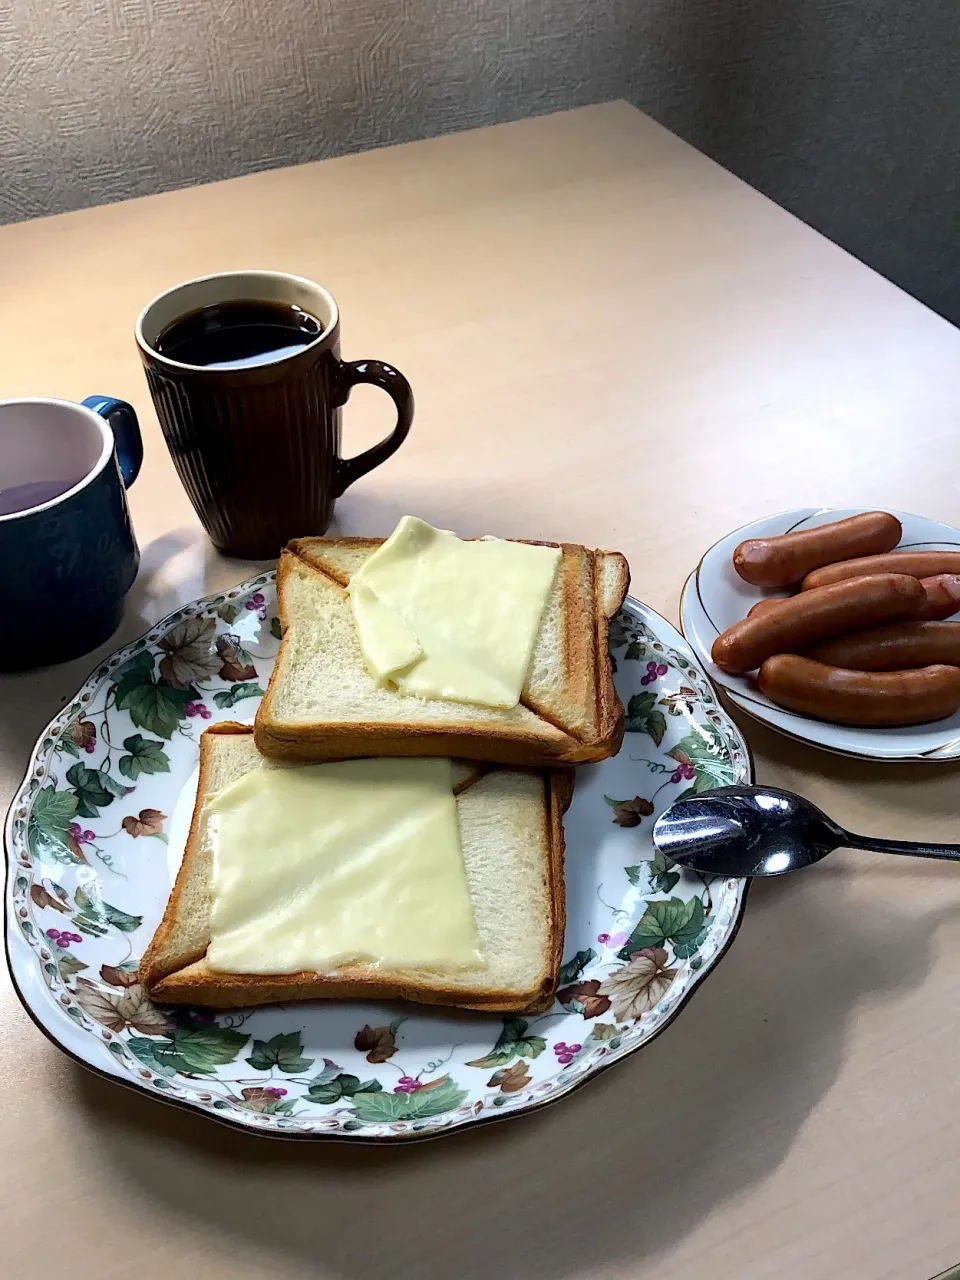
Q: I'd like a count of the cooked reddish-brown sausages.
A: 6